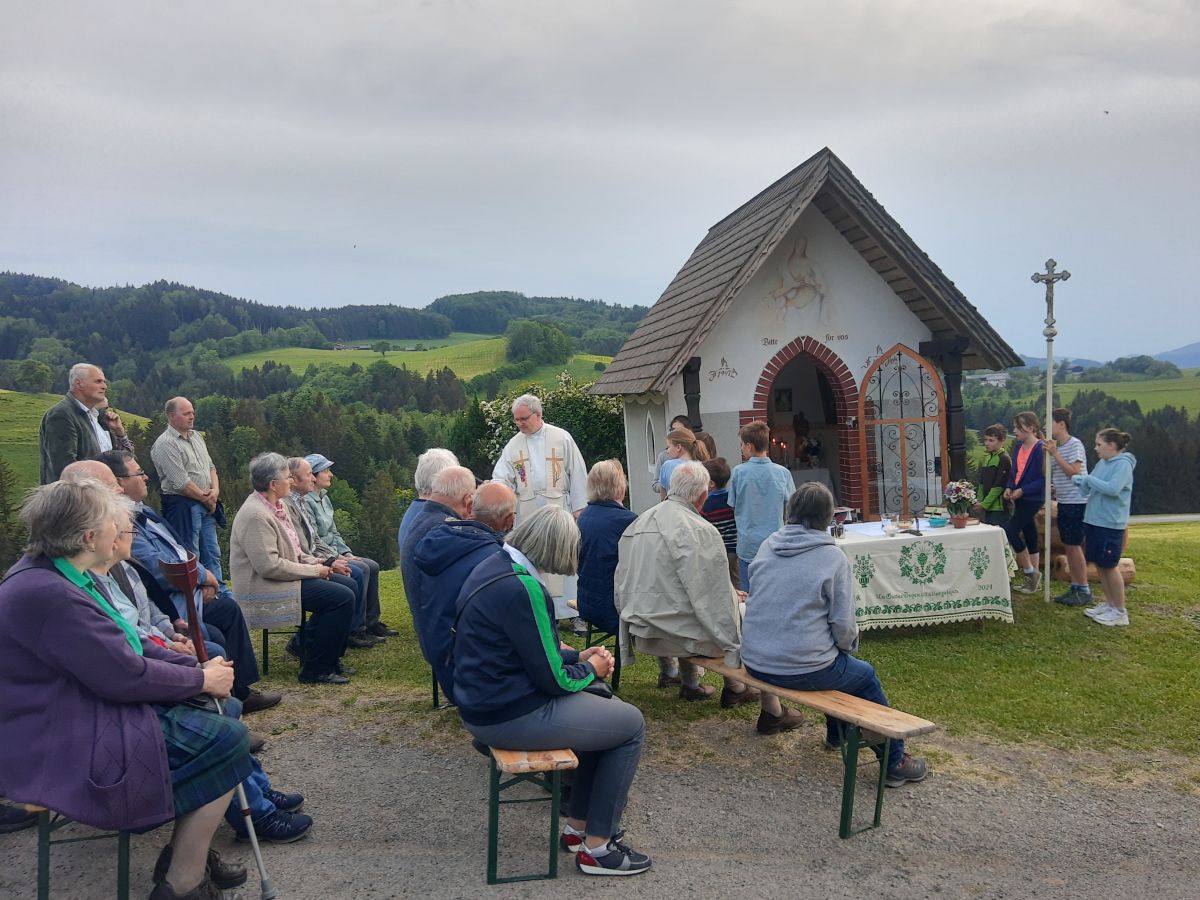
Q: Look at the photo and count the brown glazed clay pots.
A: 1